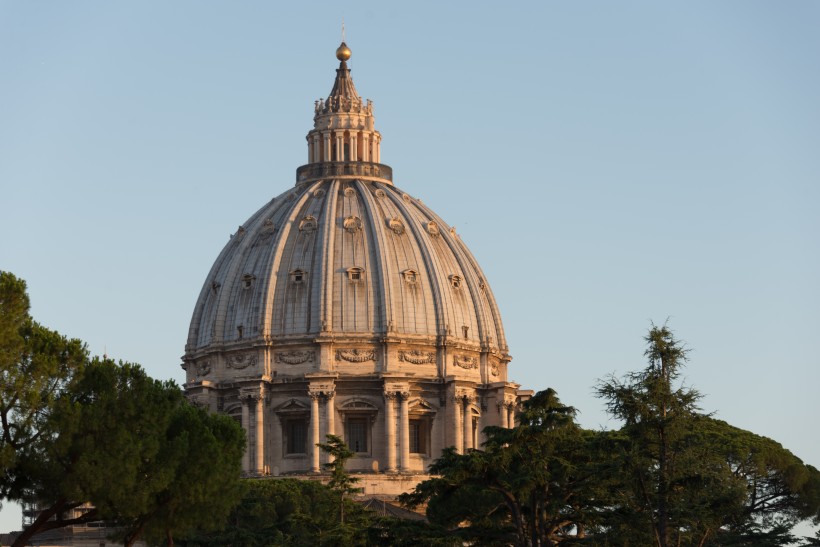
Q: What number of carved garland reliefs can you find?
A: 7